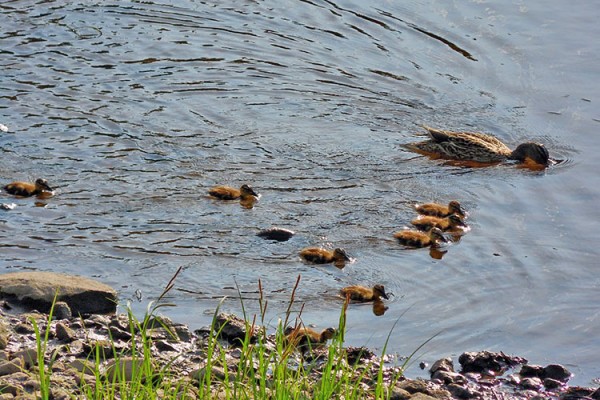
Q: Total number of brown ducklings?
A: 8